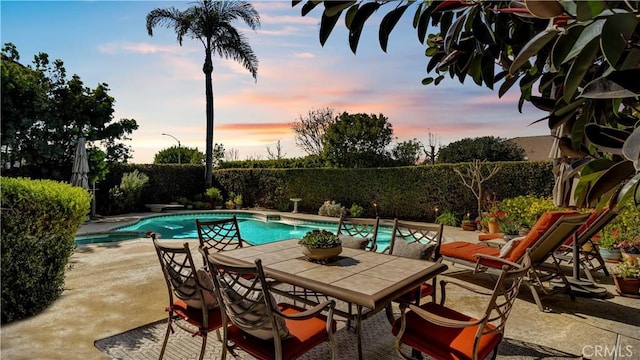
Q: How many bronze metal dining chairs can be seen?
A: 6